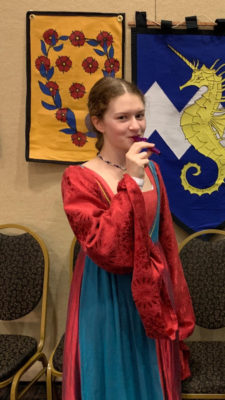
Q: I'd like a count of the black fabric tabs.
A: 4